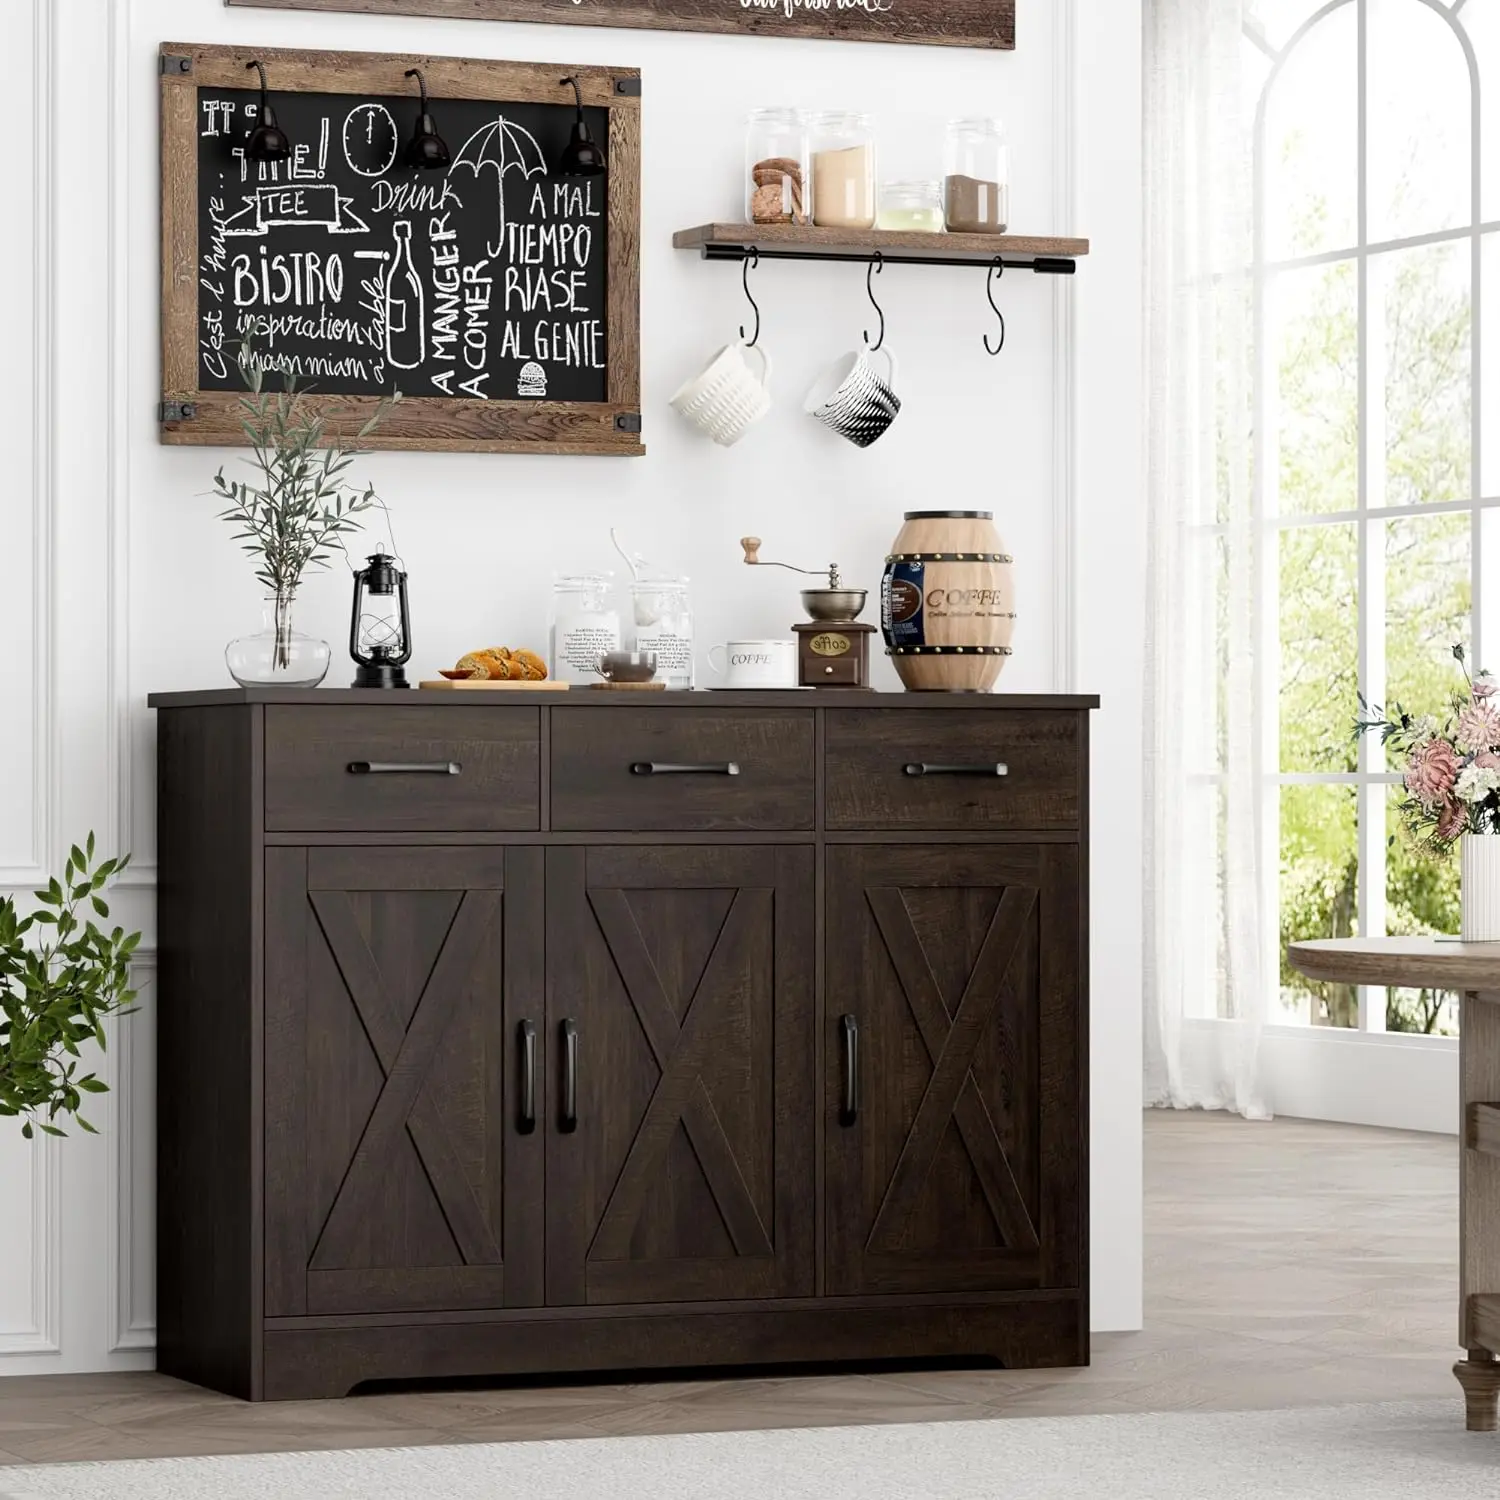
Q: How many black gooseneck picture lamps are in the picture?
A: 3